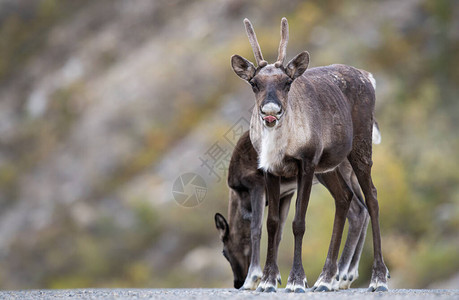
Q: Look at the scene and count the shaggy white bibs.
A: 1